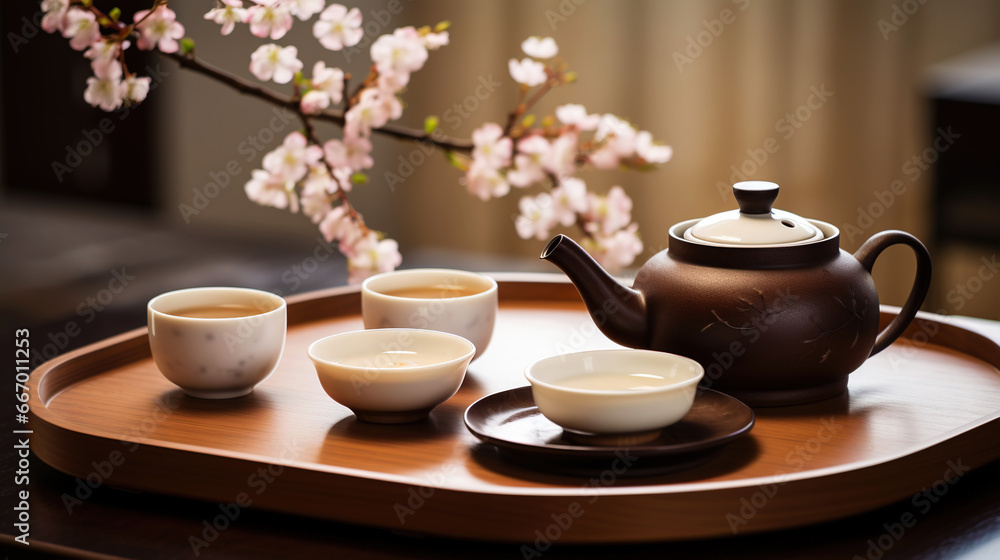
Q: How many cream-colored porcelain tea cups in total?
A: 4